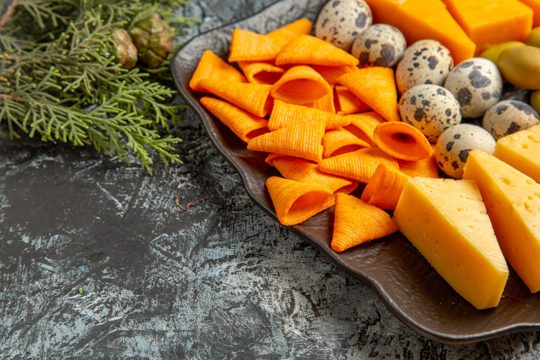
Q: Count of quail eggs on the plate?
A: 7